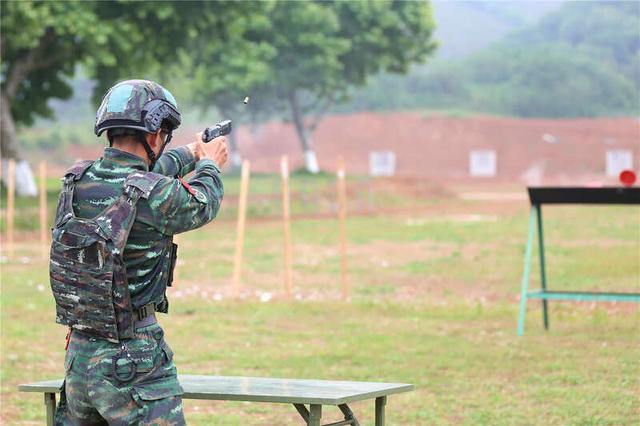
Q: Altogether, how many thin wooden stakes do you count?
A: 5